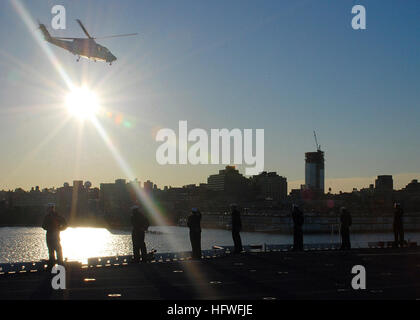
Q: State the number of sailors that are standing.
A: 7